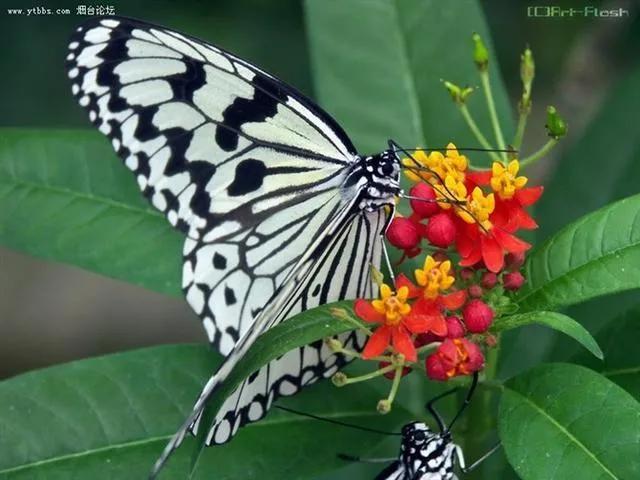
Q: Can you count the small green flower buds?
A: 4